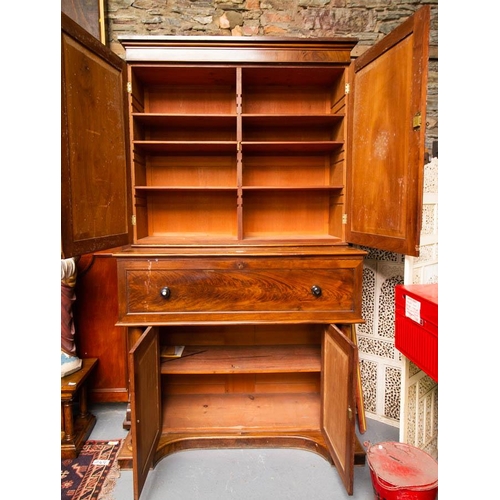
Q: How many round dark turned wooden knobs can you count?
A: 2